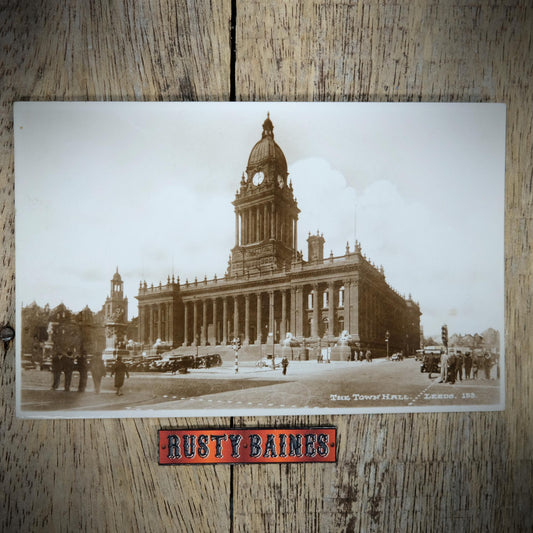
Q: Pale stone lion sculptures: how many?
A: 4